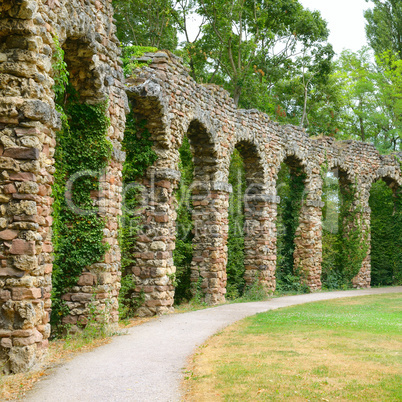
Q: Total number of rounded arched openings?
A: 7